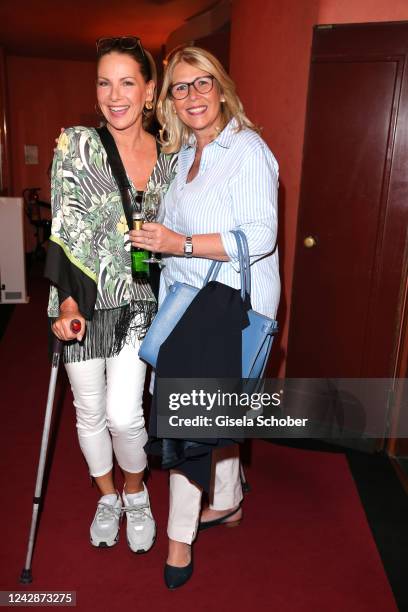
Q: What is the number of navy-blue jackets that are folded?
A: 1